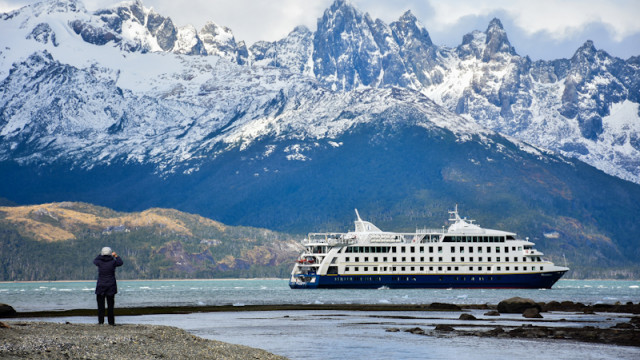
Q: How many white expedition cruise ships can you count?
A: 1